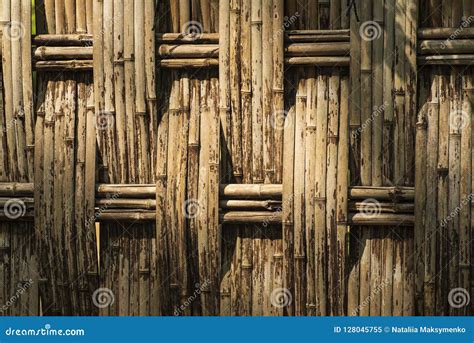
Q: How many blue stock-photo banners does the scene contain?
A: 1